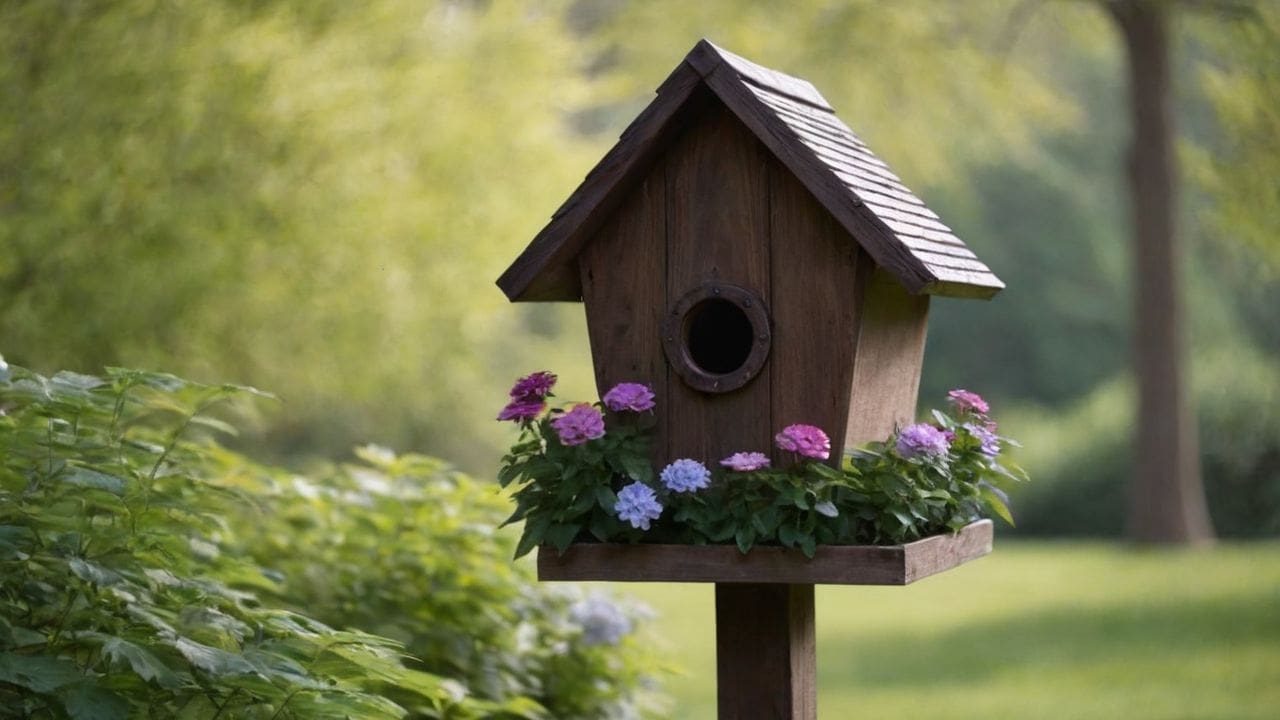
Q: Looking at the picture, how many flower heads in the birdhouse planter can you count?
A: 11